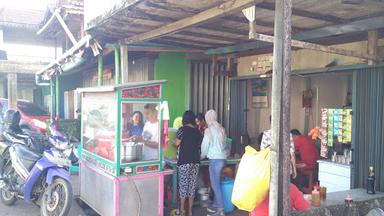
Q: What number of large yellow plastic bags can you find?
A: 1